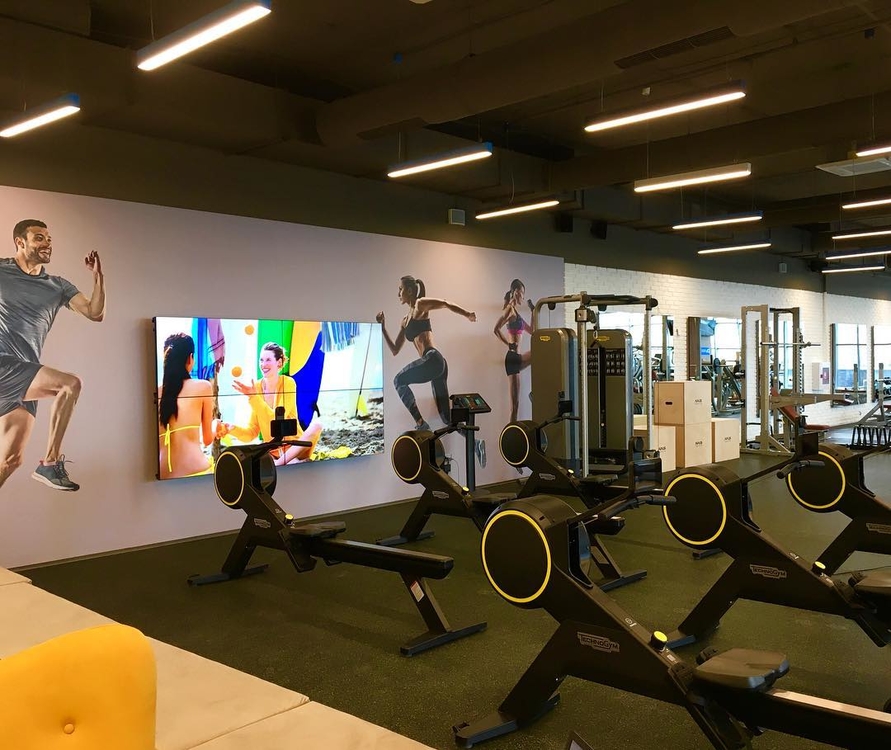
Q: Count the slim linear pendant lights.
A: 13